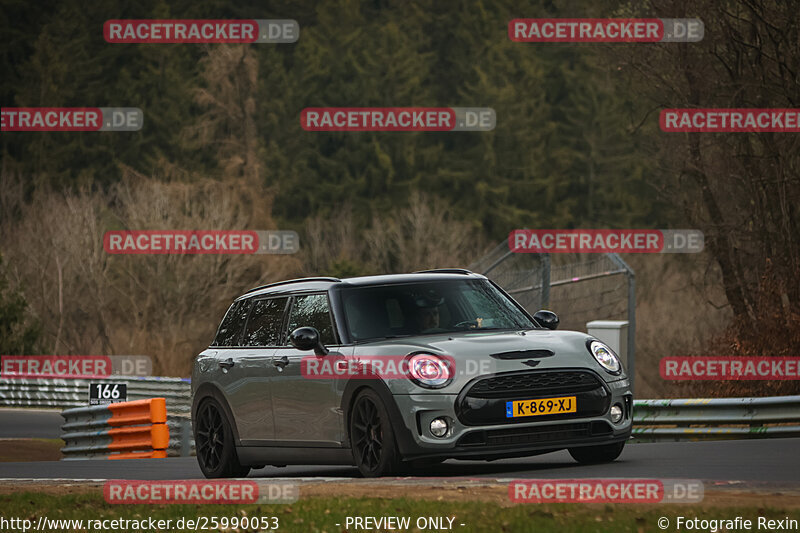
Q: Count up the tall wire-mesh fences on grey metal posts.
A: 1